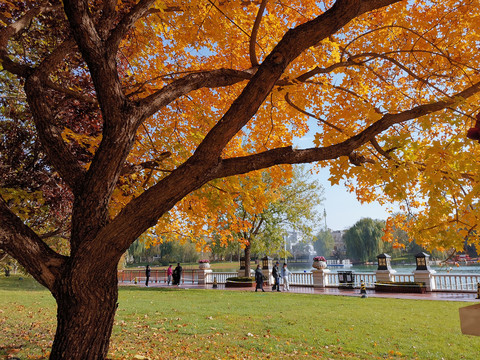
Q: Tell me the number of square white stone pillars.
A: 6